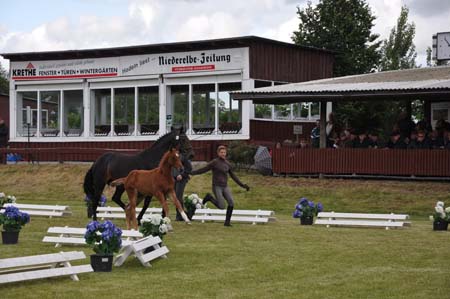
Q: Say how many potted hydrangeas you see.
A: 8